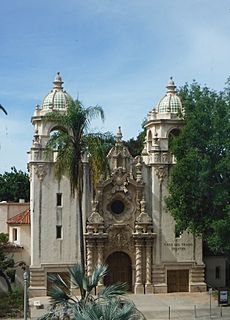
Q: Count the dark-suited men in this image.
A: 0